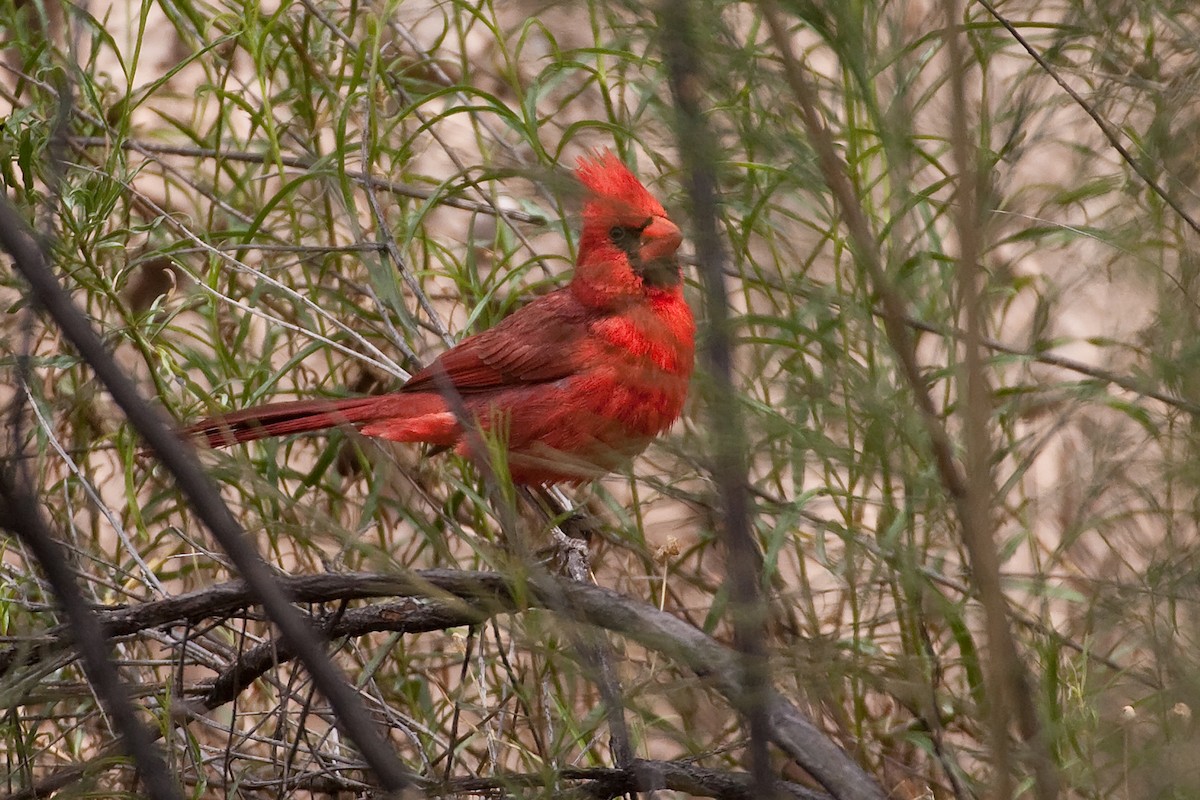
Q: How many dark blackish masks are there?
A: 1